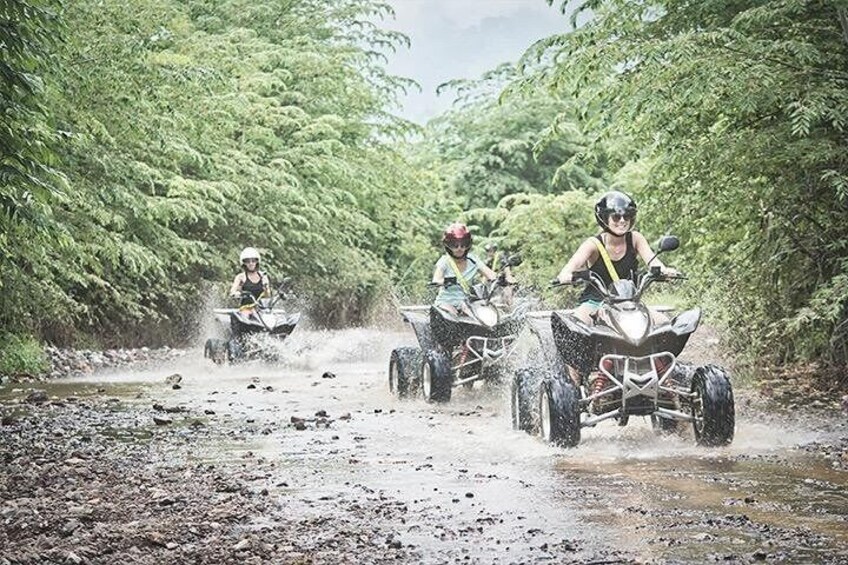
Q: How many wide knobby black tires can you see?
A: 8